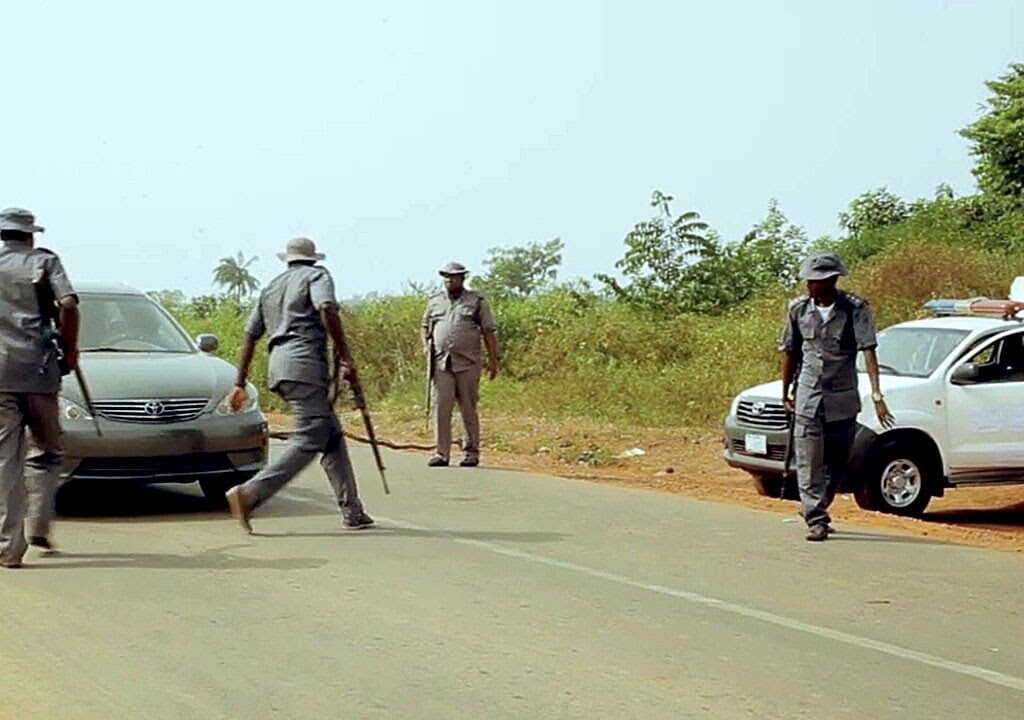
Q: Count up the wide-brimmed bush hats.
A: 4